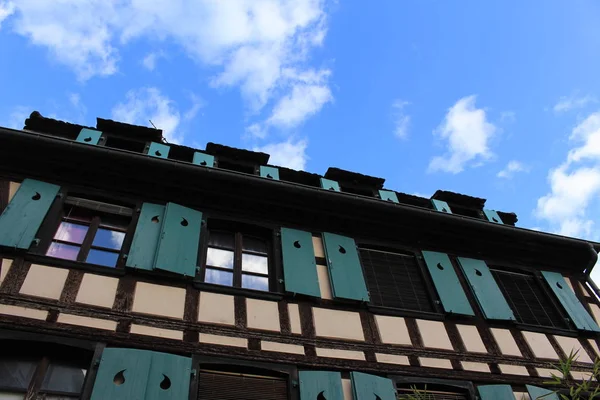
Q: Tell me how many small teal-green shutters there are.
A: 8